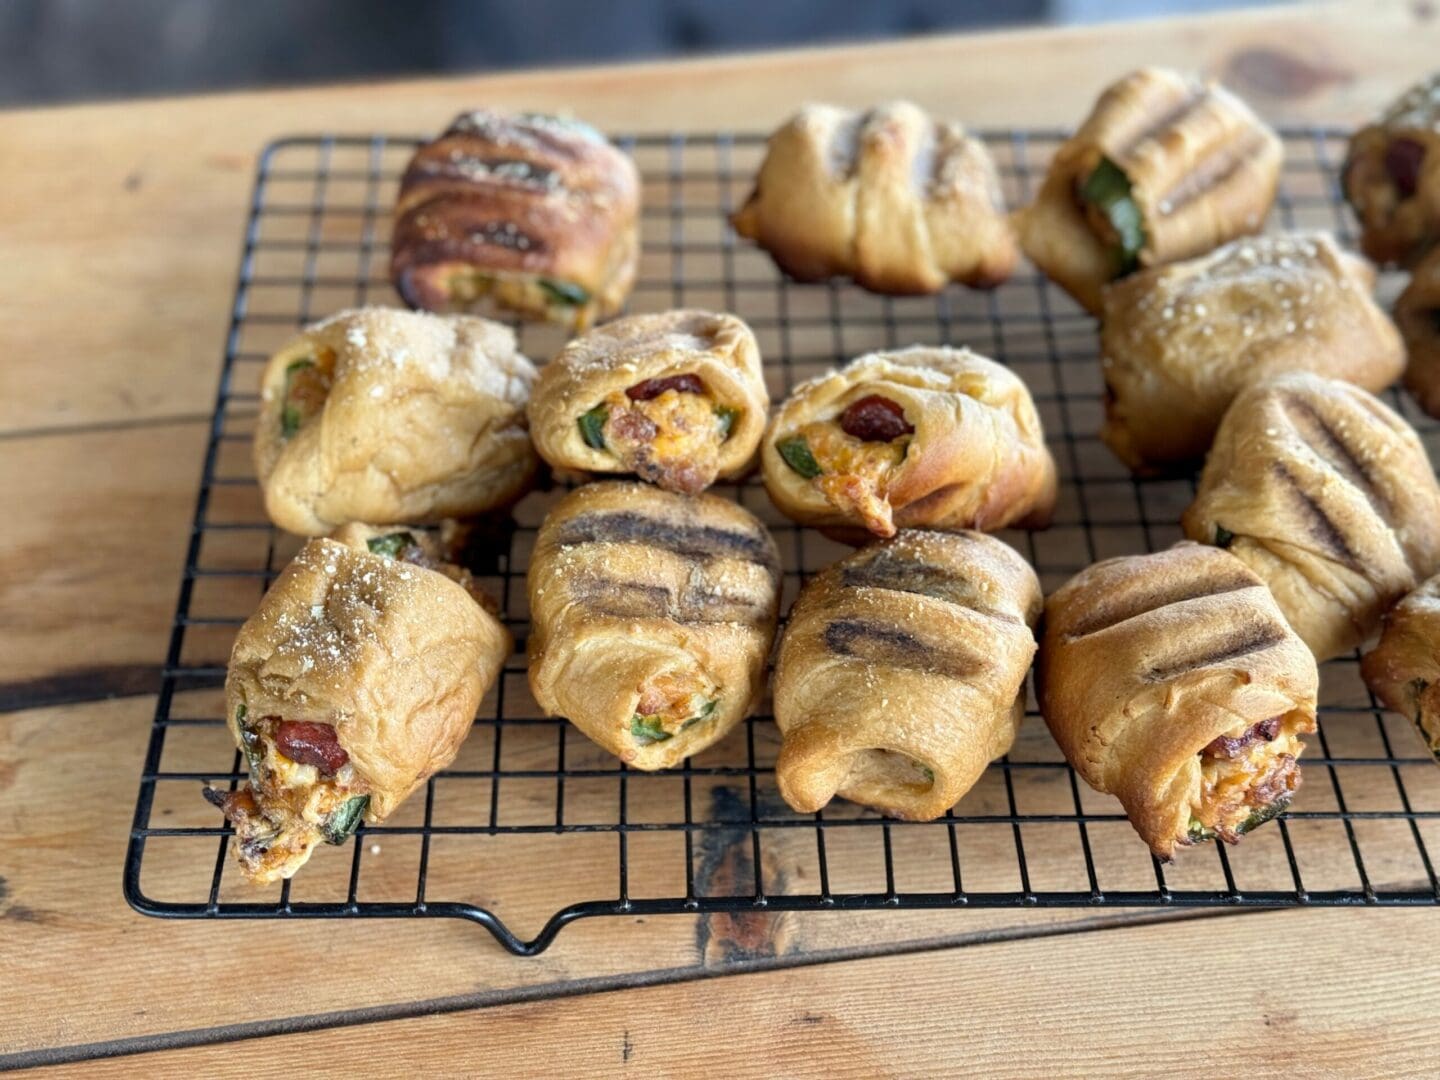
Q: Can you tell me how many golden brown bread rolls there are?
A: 15